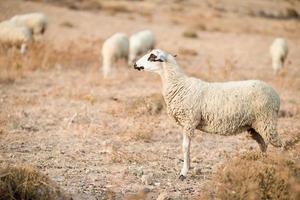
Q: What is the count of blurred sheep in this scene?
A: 5